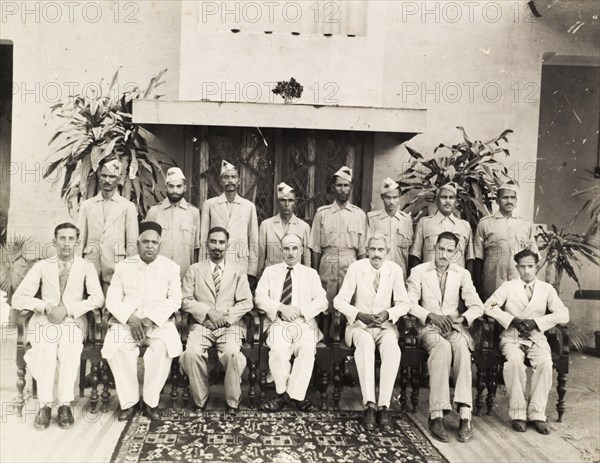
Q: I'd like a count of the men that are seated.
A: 7